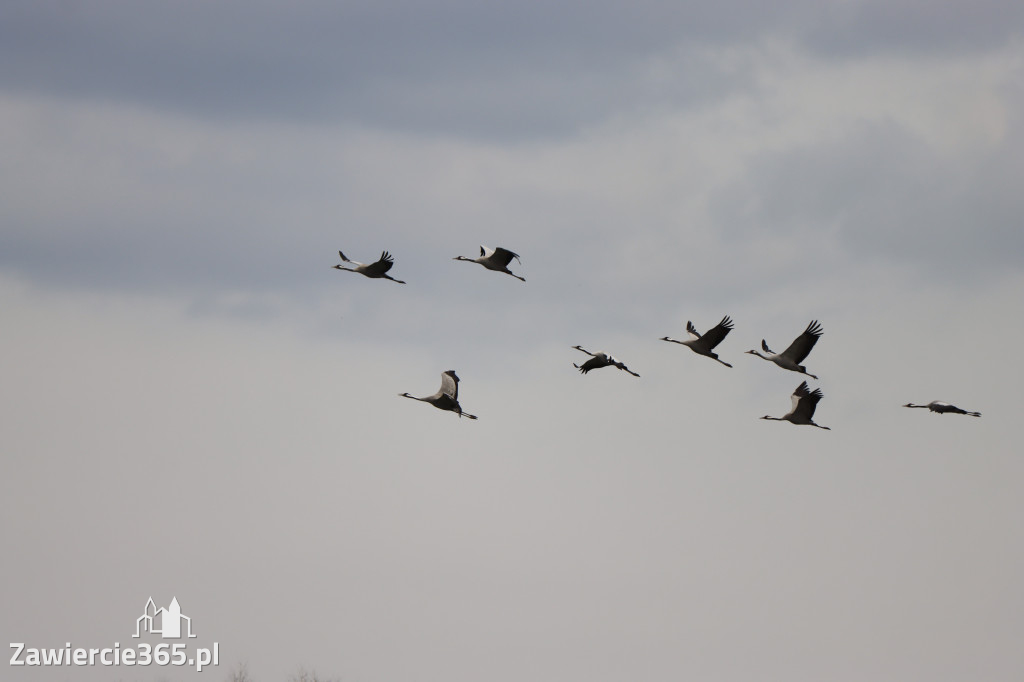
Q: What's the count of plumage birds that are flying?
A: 8